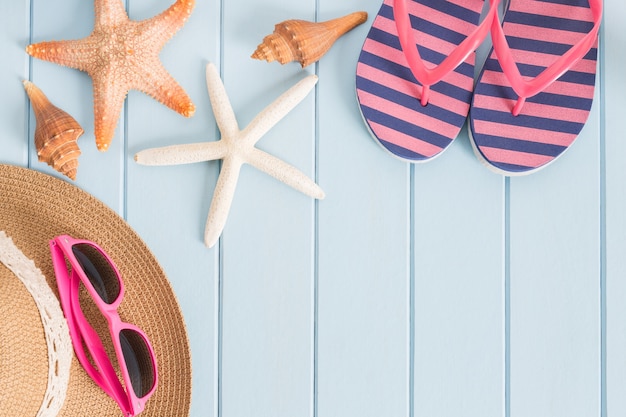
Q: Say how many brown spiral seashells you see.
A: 2